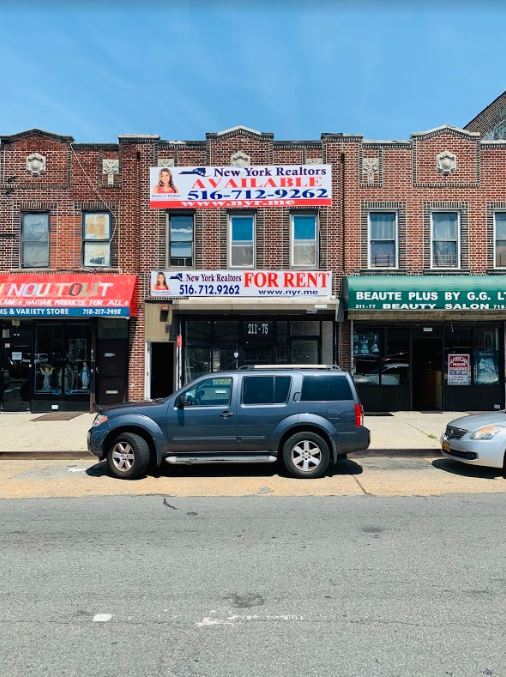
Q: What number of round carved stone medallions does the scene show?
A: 3